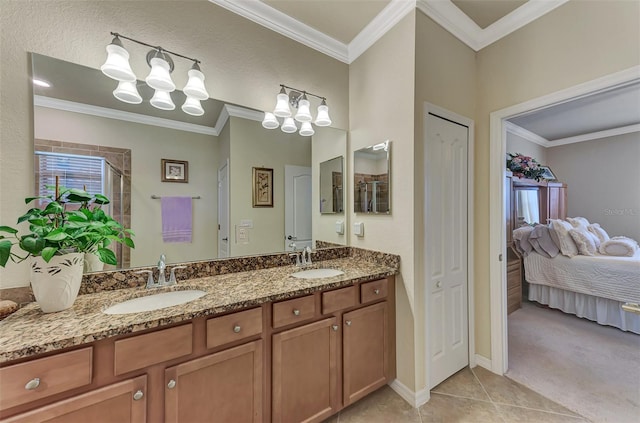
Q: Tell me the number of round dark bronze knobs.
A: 0